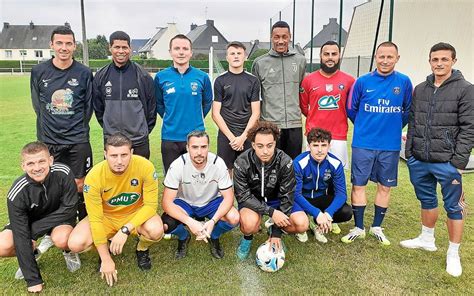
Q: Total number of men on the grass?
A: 13